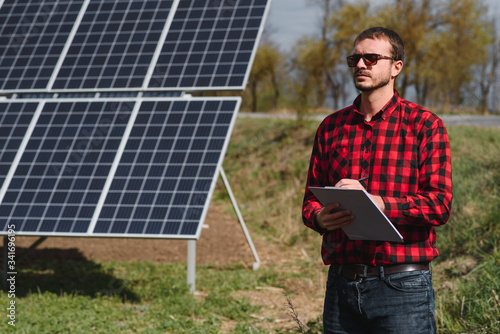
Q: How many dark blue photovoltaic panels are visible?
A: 6